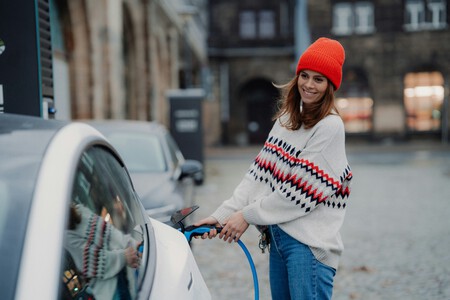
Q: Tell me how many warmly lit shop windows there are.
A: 2